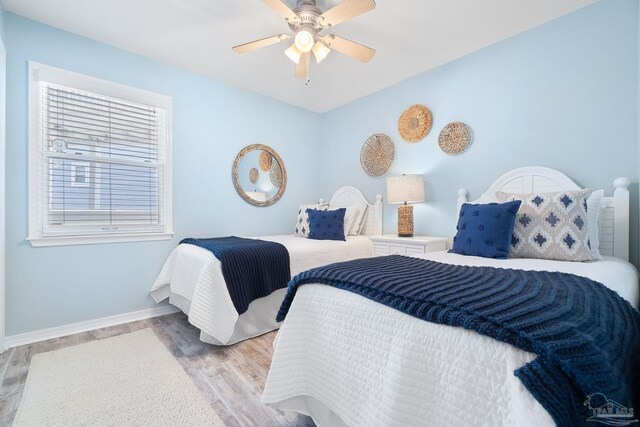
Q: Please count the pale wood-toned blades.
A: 5